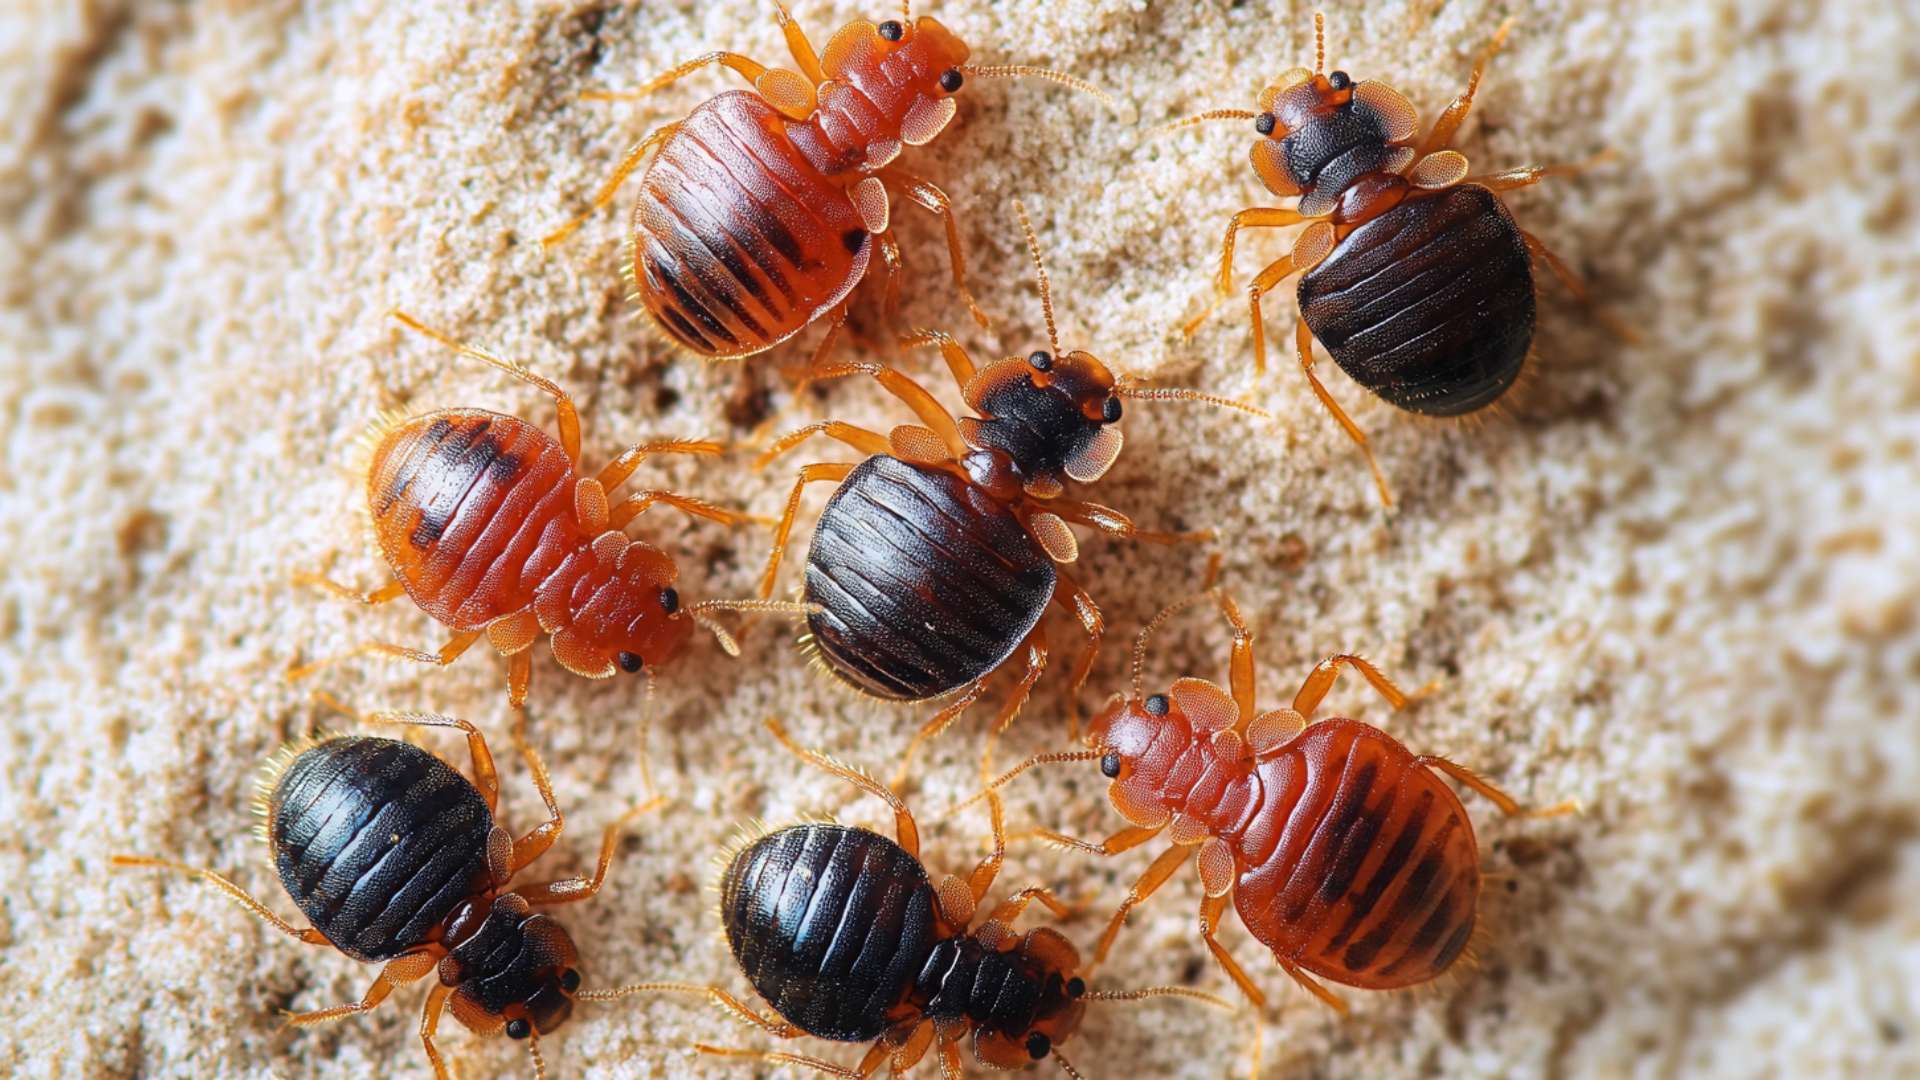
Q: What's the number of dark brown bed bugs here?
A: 4